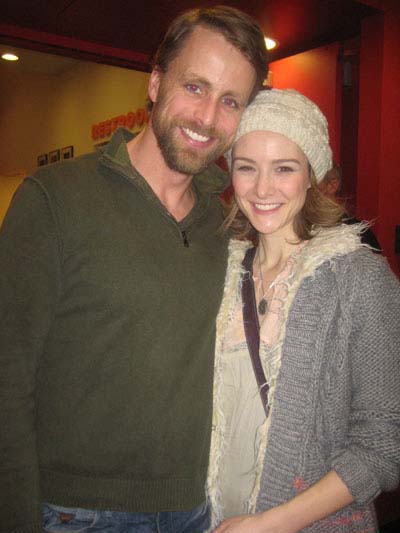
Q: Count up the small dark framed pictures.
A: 3